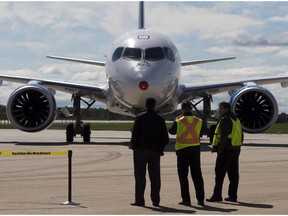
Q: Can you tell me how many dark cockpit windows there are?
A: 4